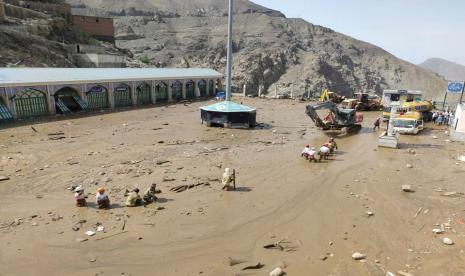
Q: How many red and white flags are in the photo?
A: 0